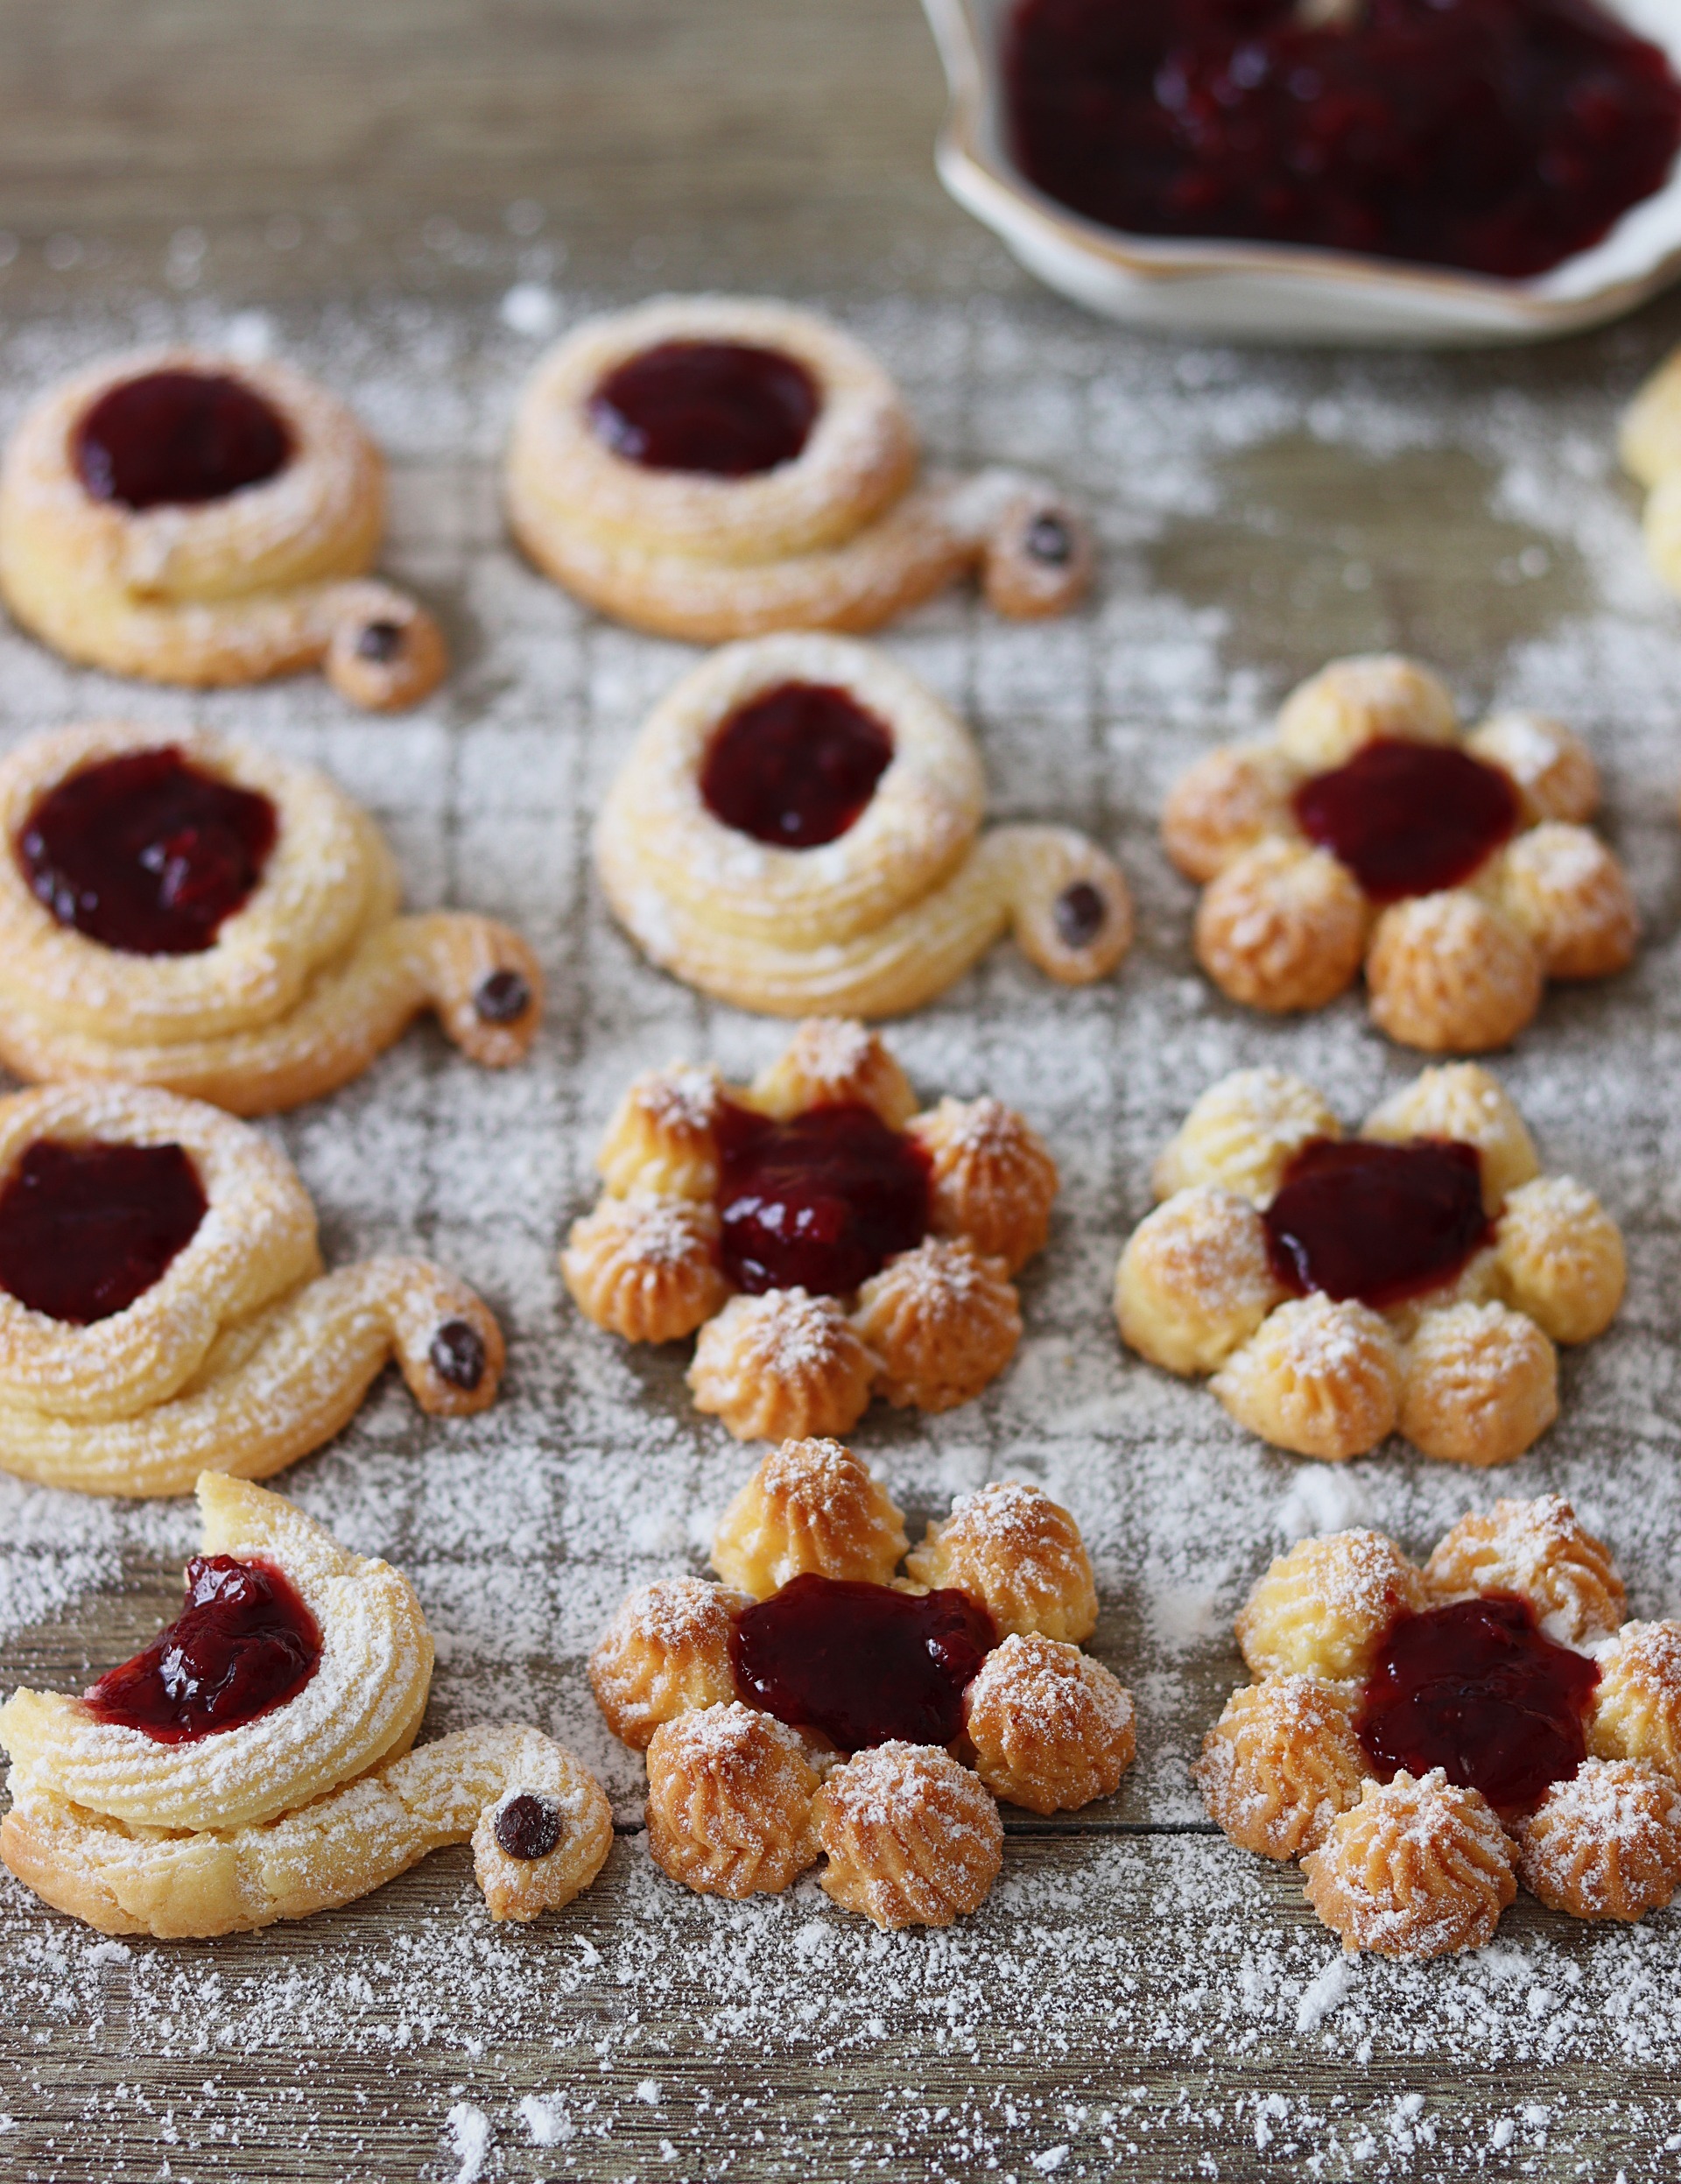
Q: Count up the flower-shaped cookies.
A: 5